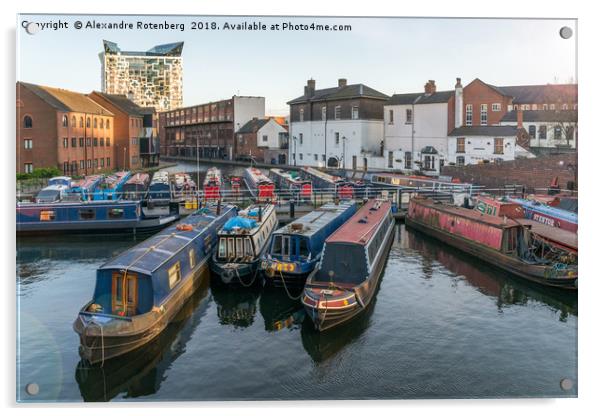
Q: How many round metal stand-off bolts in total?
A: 4